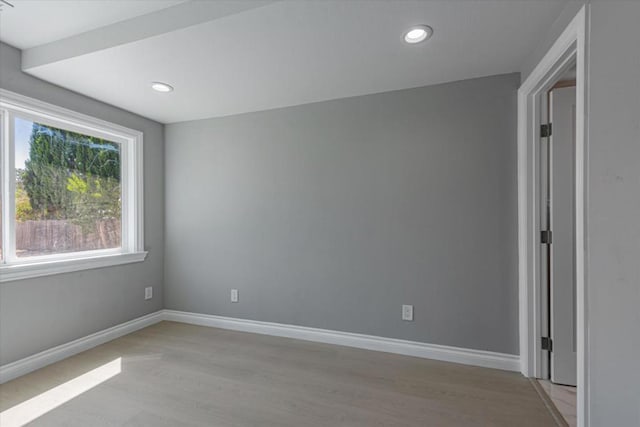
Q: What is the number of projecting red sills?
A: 0